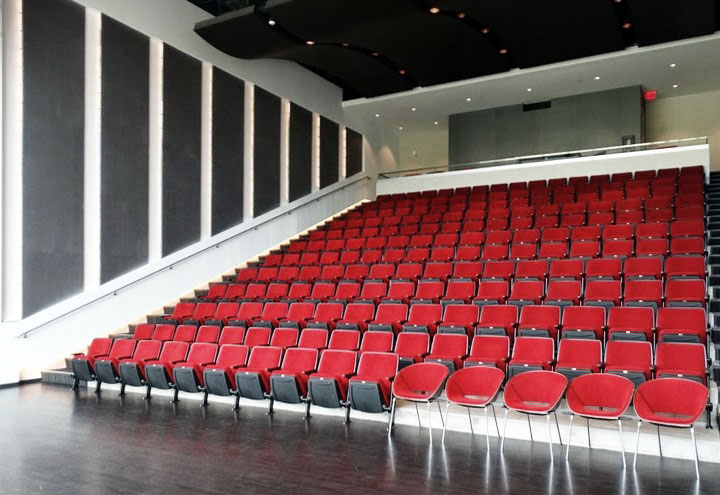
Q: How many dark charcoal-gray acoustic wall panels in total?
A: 8